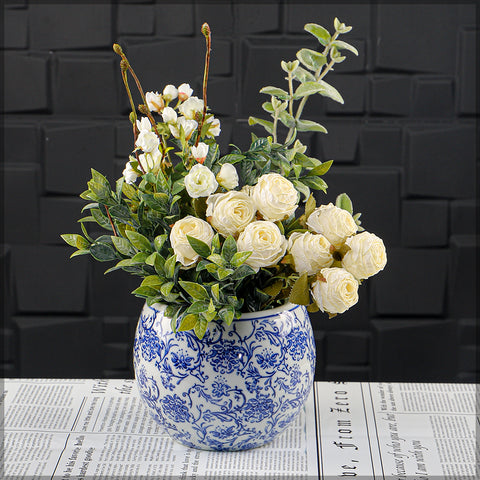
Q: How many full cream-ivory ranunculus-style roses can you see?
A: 8